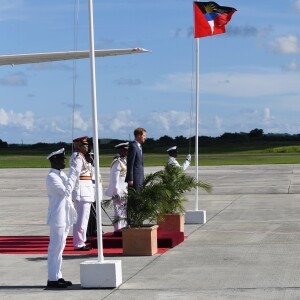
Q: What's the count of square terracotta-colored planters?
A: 2